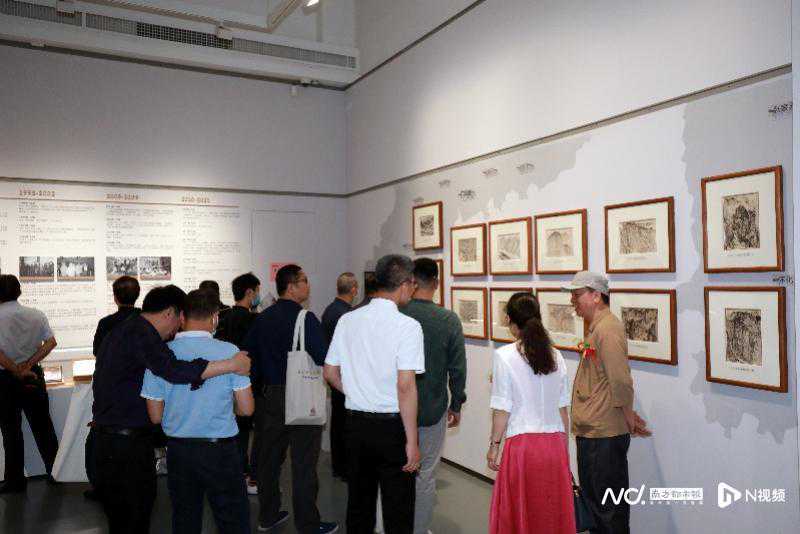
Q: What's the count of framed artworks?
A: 12